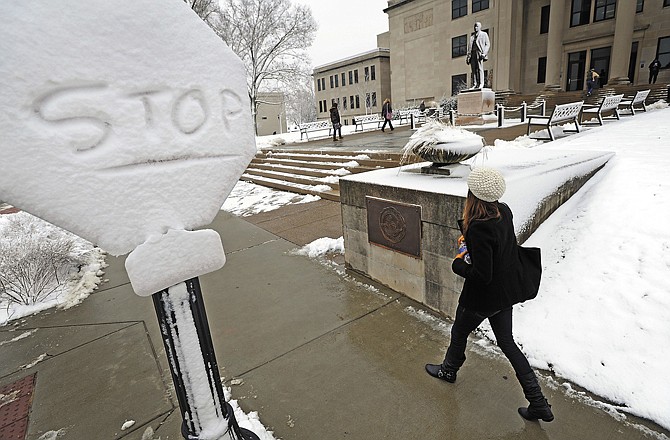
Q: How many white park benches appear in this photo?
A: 6